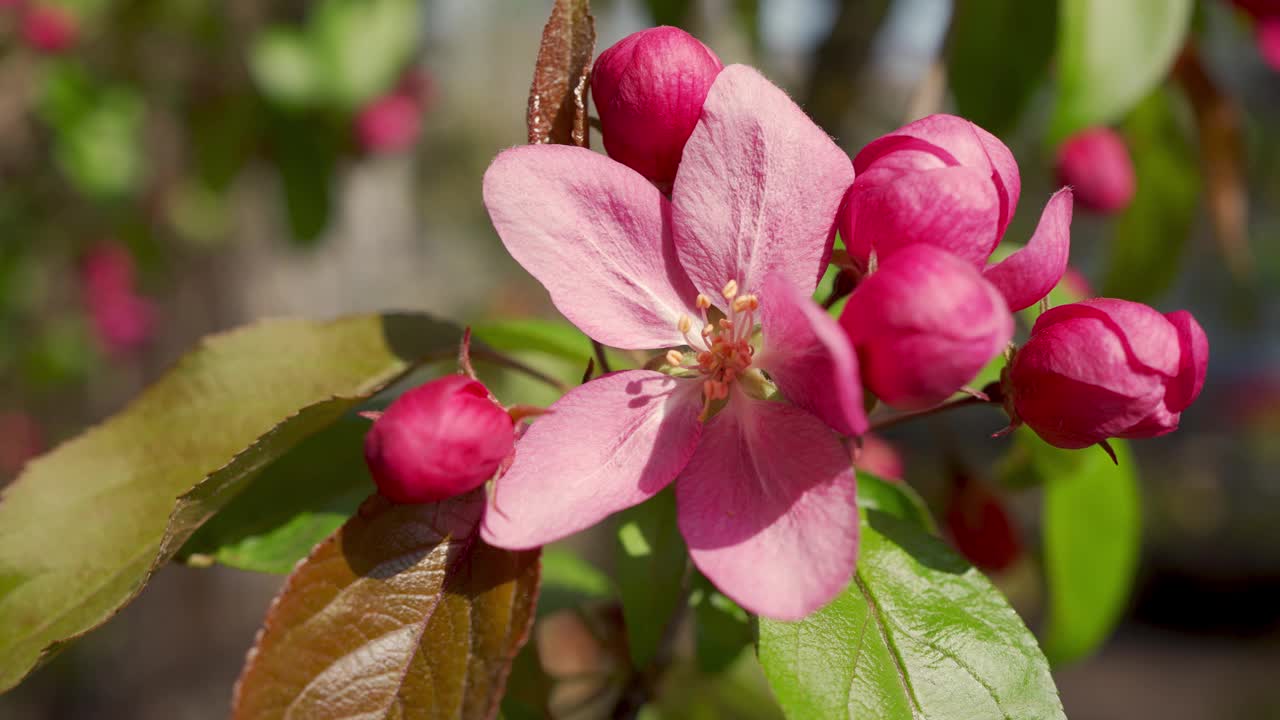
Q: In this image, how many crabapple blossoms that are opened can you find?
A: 1